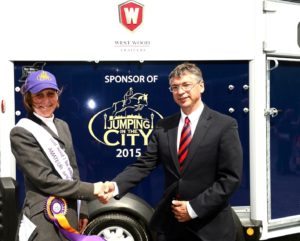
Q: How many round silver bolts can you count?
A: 6